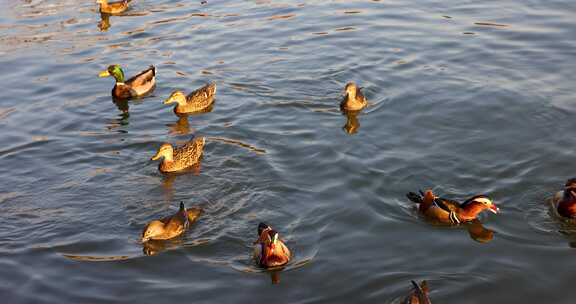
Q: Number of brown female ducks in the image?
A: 5